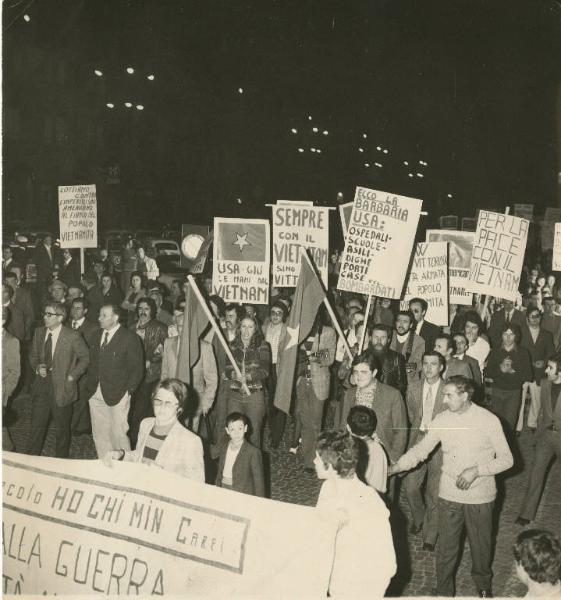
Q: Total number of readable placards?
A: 6